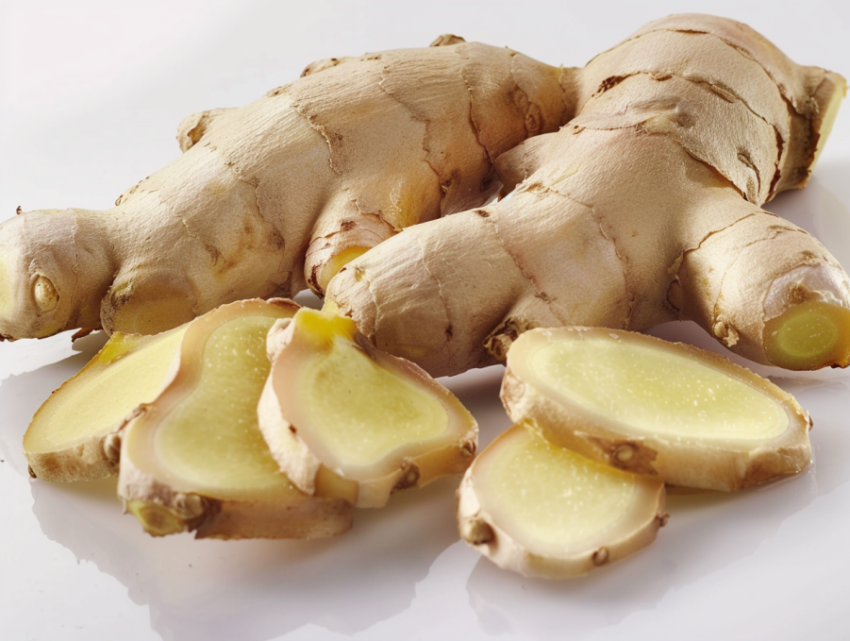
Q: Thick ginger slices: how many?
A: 5